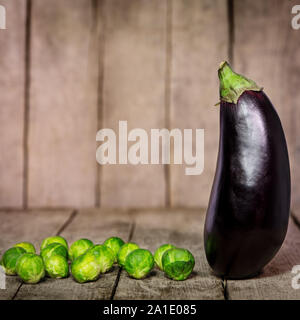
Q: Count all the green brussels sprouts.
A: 14